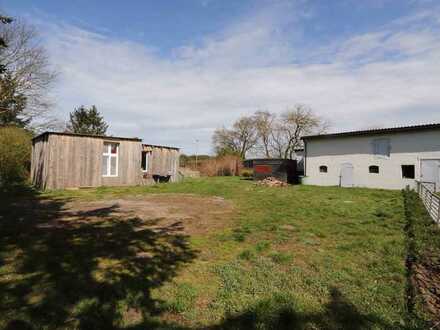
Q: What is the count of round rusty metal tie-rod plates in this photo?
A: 0